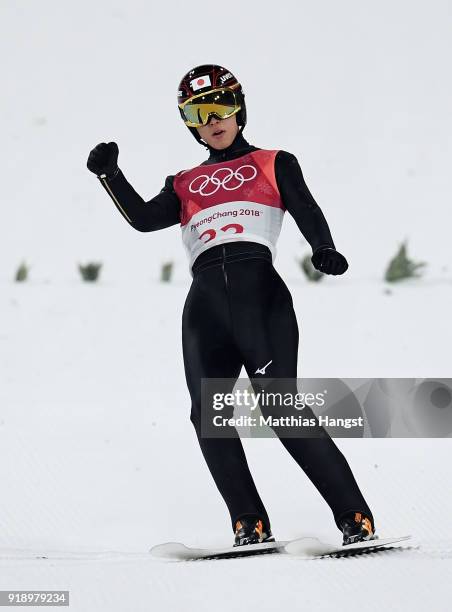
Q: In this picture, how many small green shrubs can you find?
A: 5